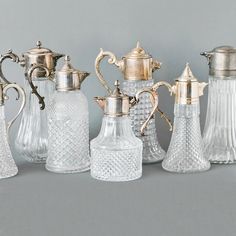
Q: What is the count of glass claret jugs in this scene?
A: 7